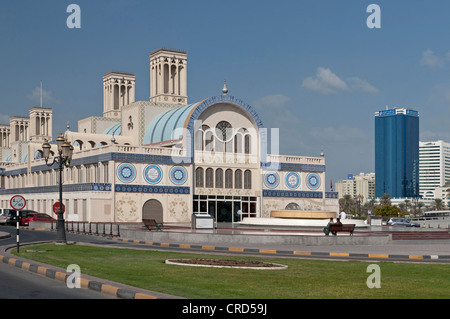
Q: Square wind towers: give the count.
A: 5